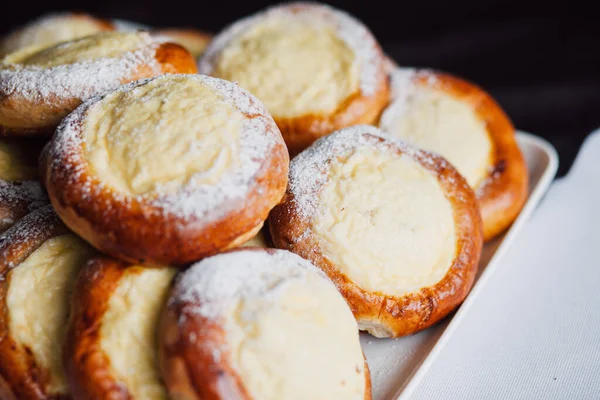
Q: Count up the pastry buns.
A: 11